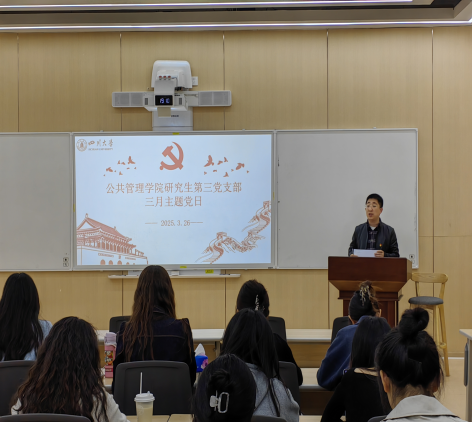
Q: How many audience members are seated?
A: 9